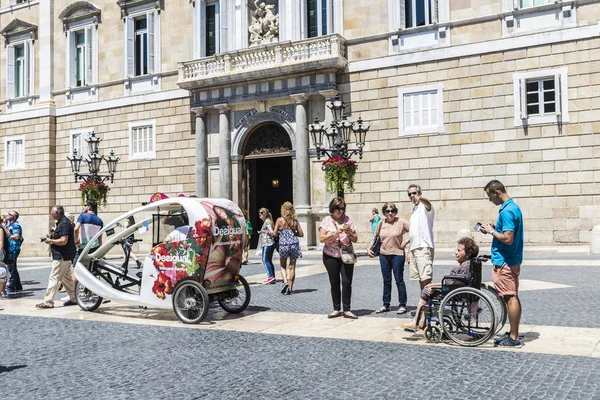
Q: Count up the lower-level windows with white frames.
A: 5